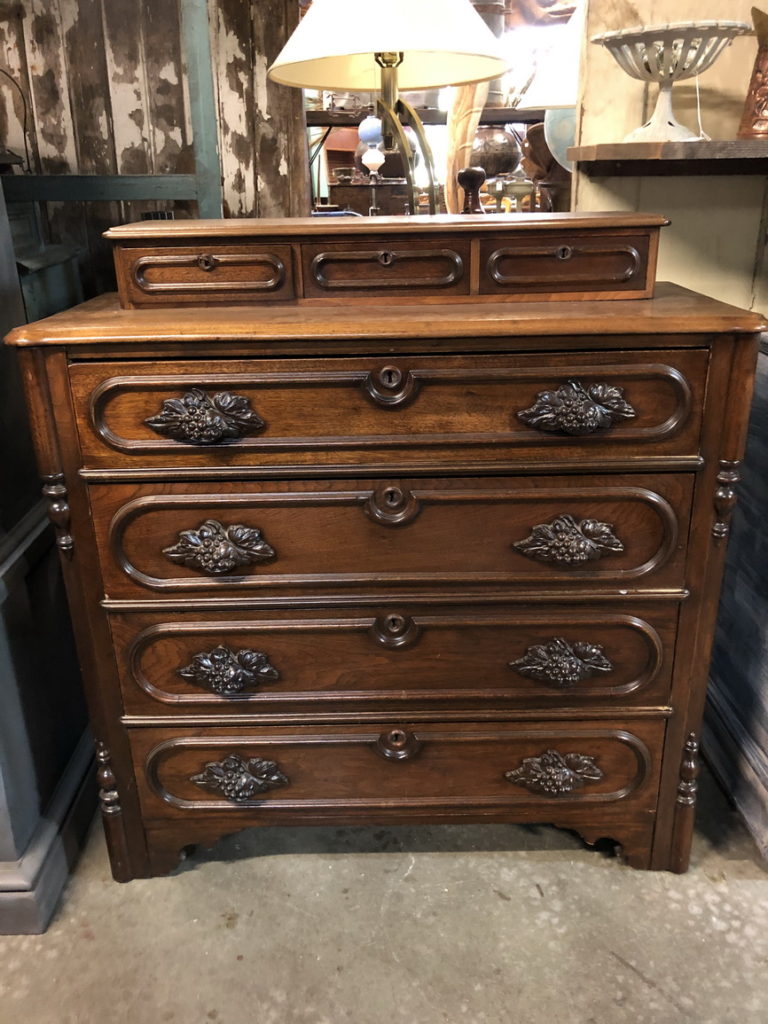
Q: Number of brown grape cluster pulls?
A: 8